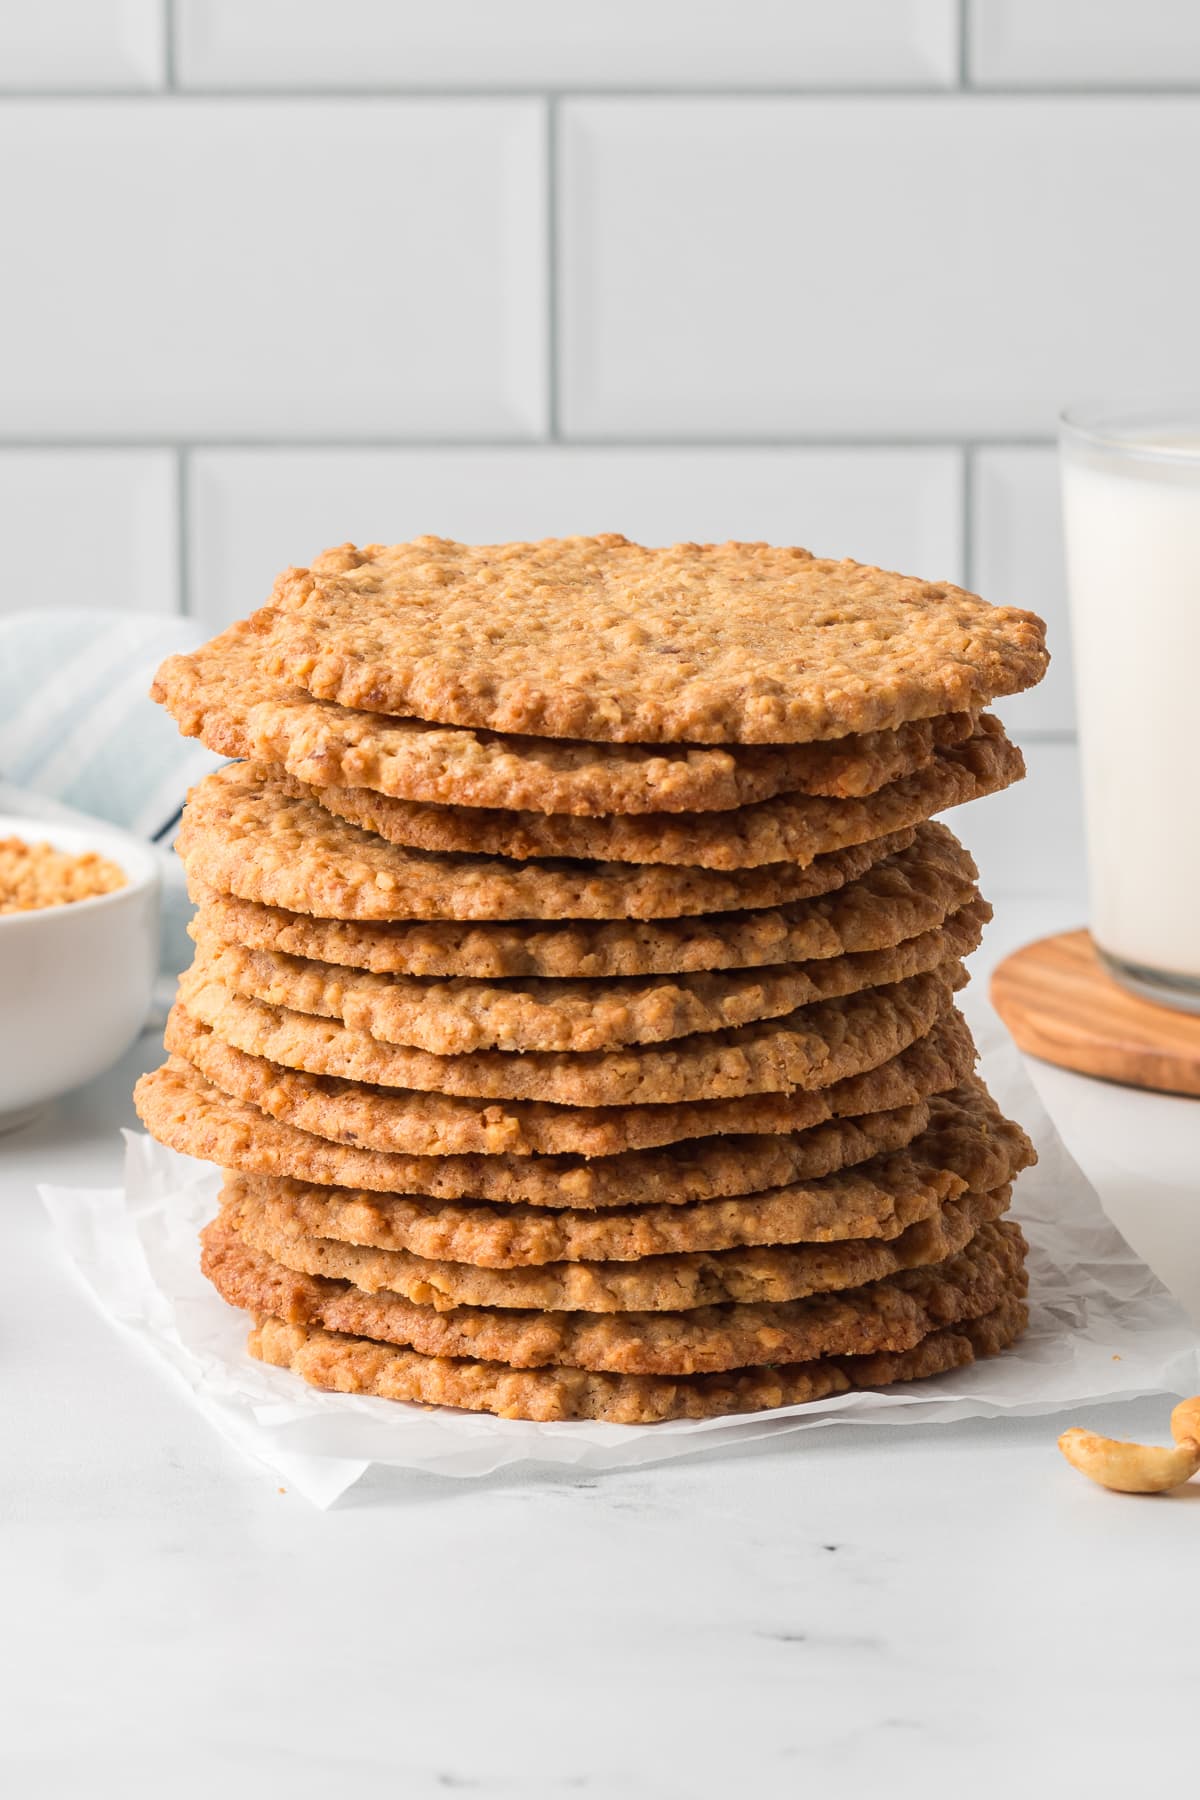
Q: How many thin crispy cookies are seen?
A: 13